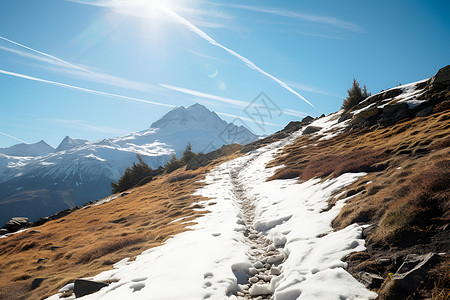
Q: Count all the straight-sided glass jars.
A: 0